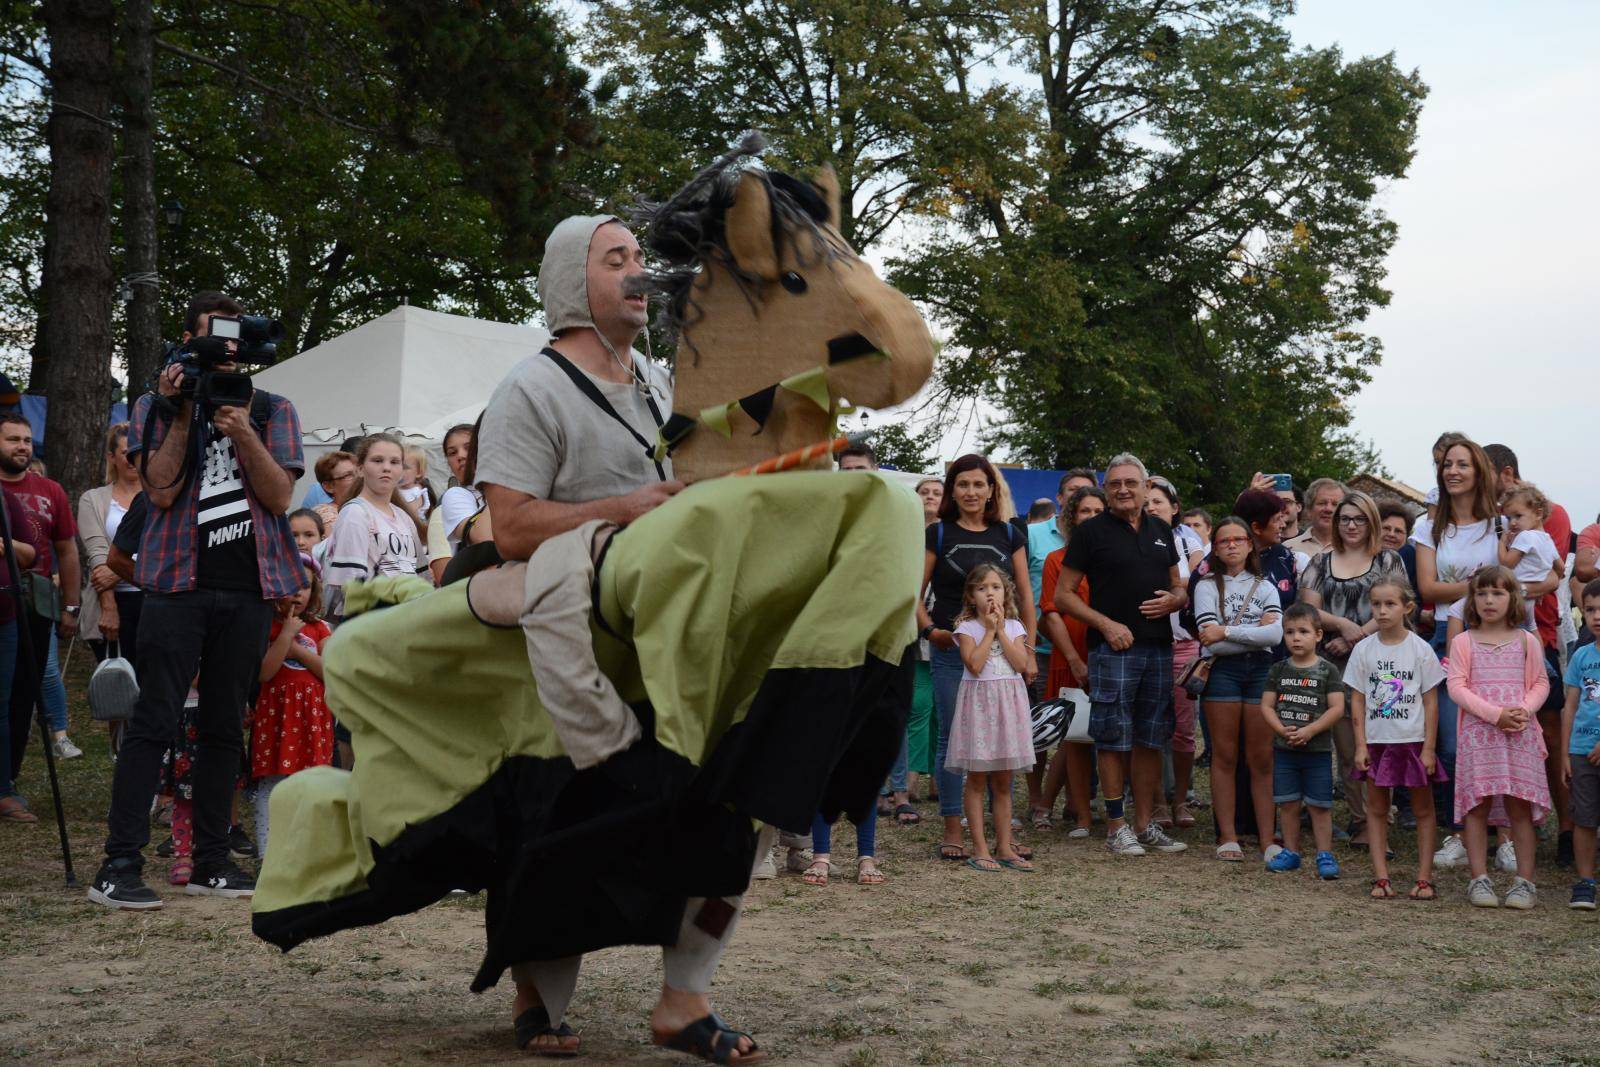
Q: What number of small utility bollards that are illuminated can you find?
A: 0